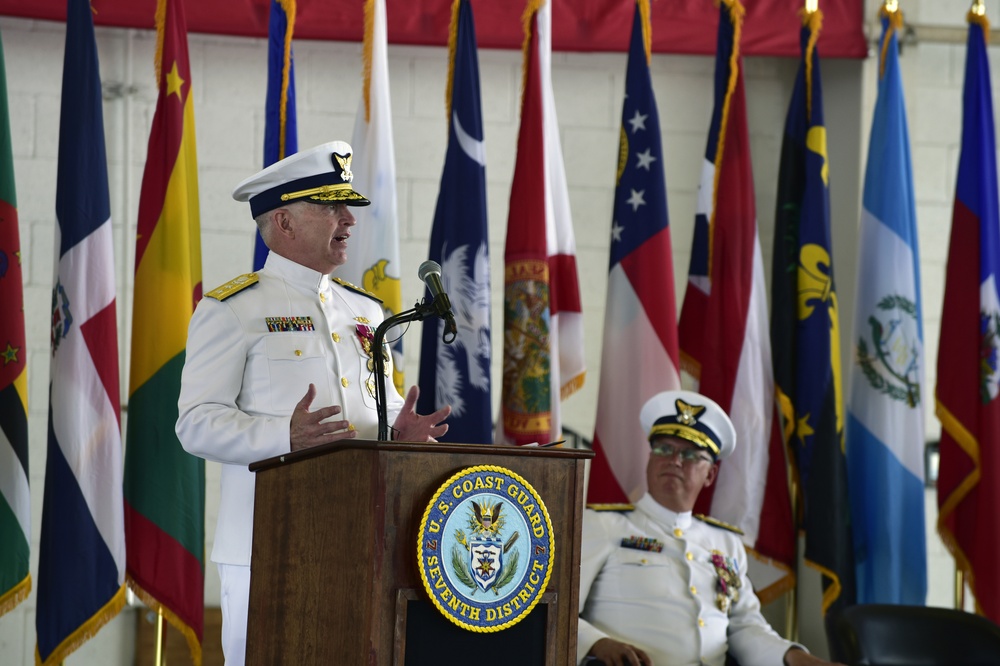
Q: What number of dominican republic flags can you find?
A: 1